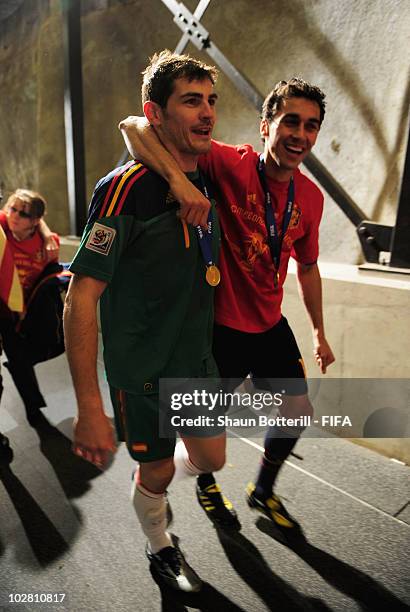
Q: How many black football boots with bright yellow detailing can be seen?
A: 2